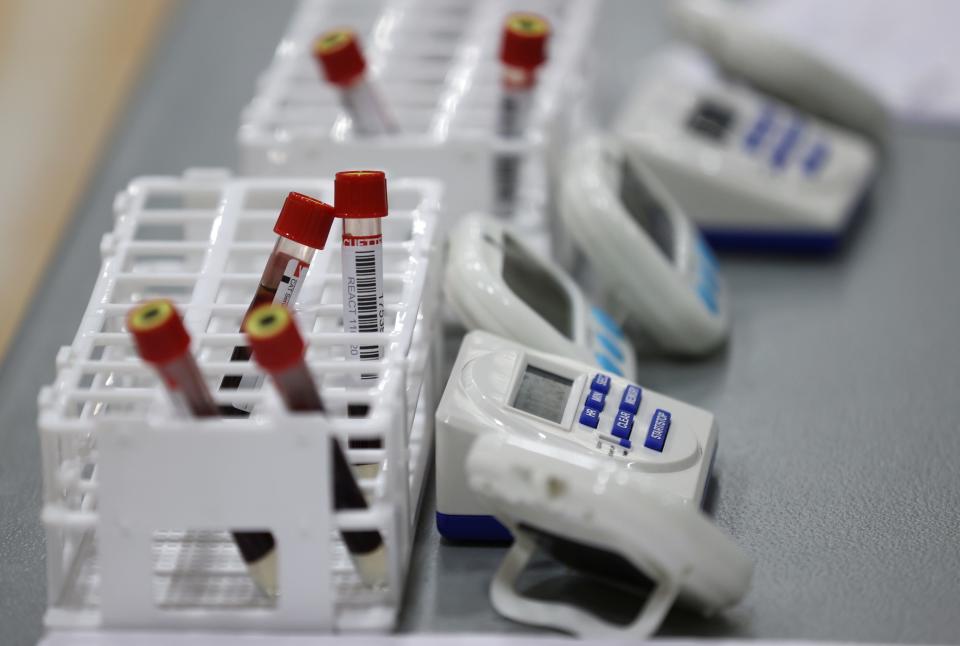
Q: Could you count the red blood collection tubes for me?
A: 6